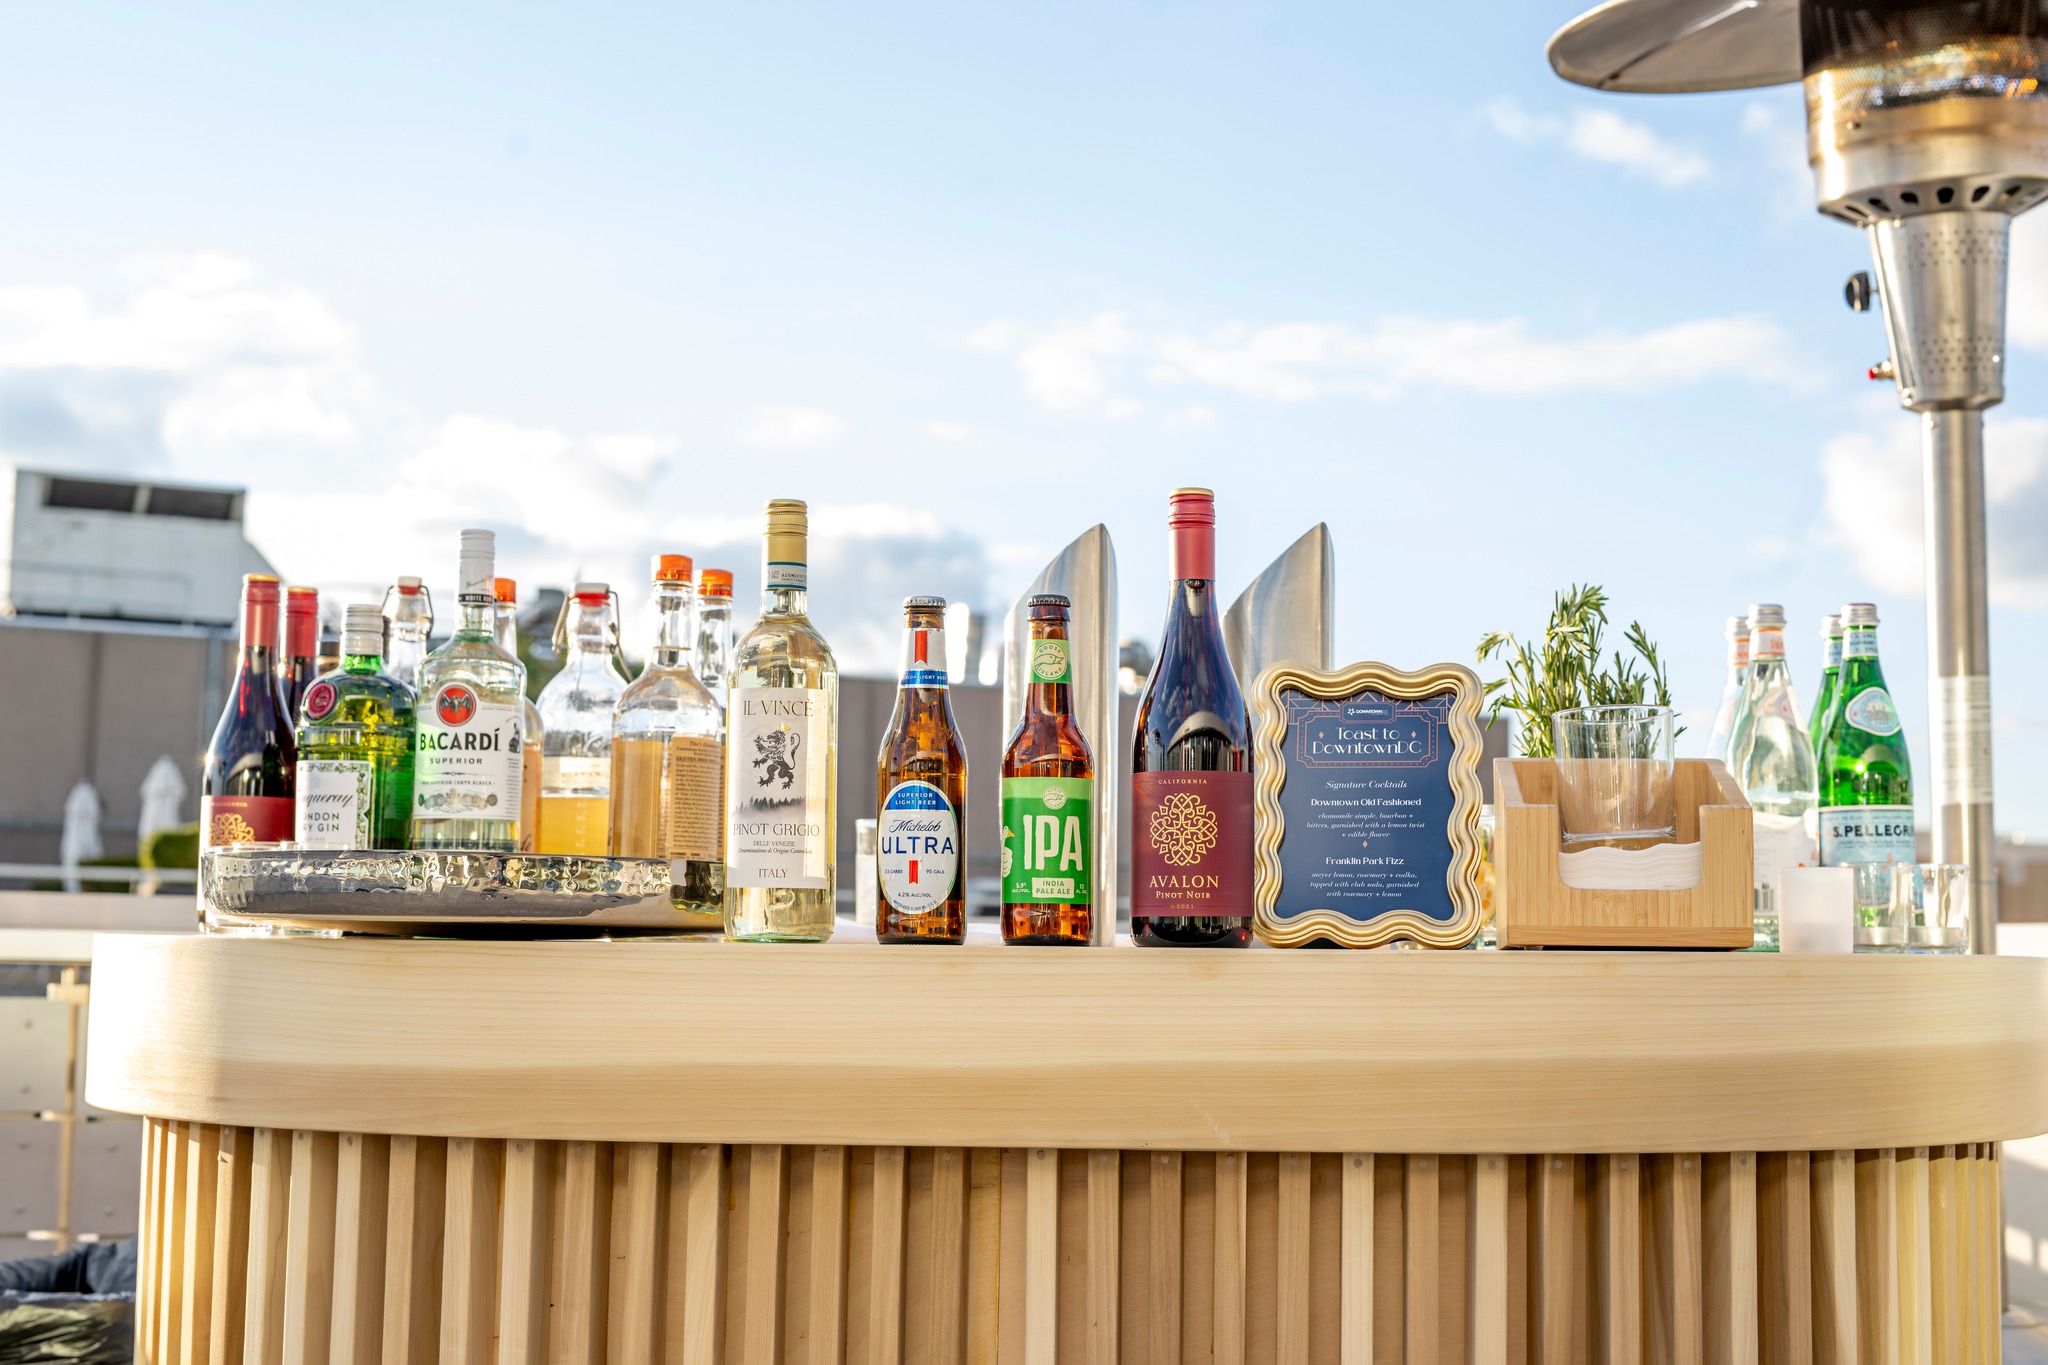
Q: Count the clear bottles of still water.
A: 2